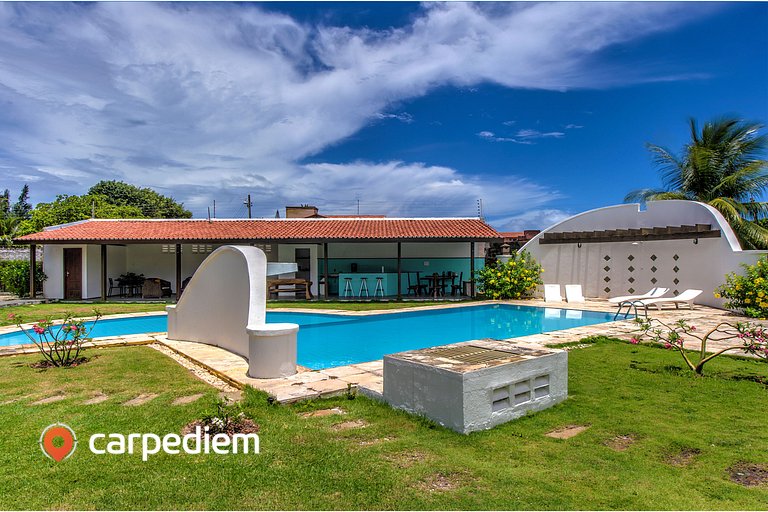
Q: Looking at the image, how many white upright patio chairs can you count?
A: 2